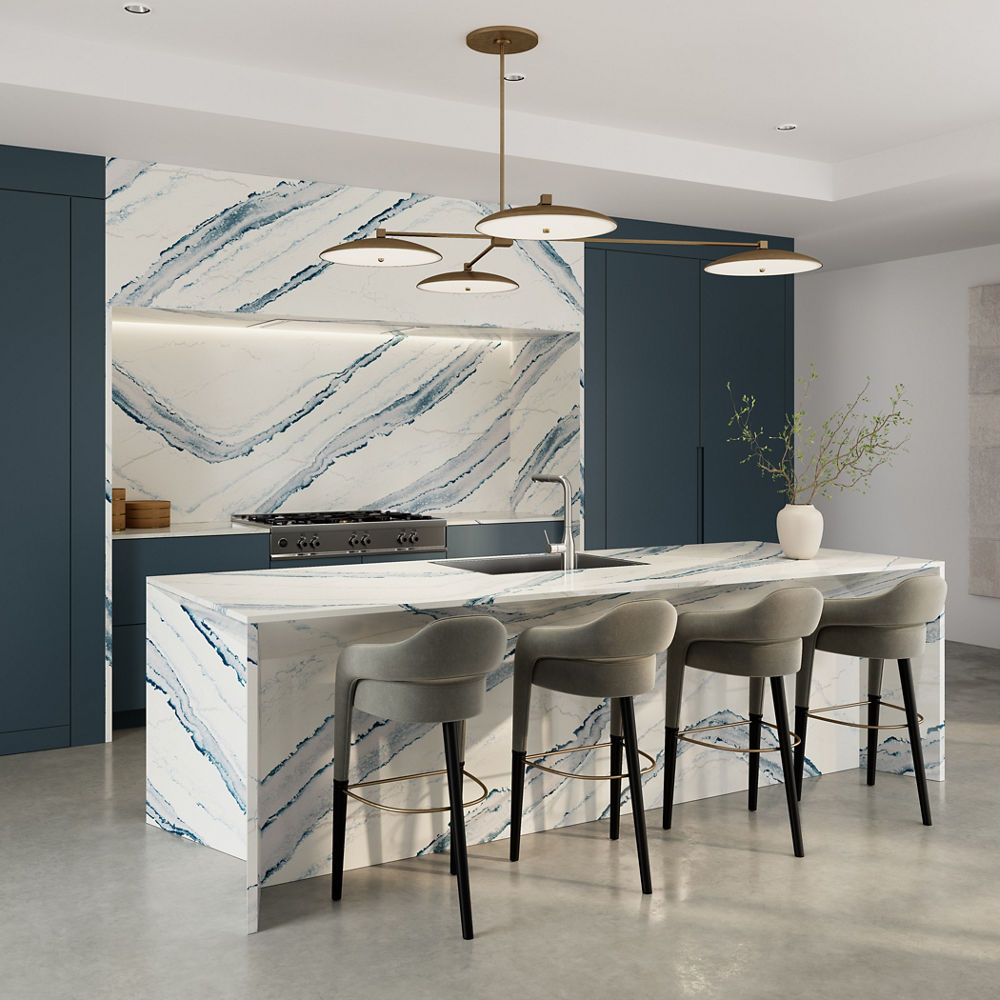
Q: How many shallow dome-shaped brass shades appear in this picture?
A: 4